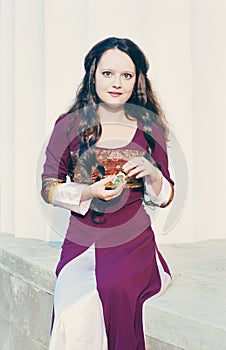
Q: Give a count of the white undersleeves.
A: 2